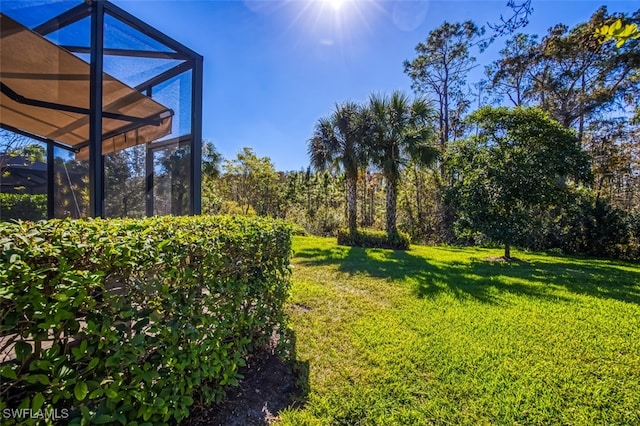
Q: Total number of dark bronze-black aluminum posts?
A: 4